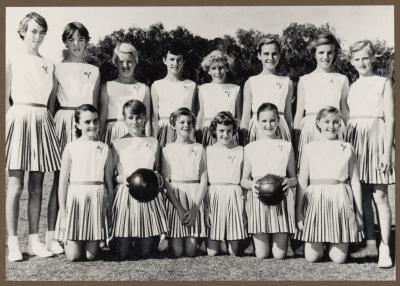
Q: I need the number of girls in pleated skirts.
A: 14